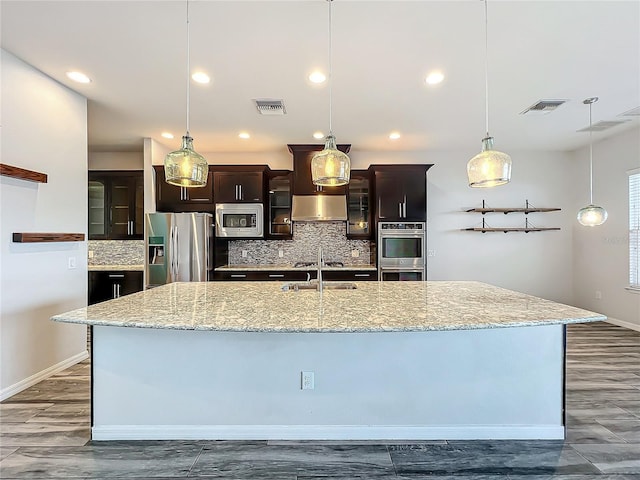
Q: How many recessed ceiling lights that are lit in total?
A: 8